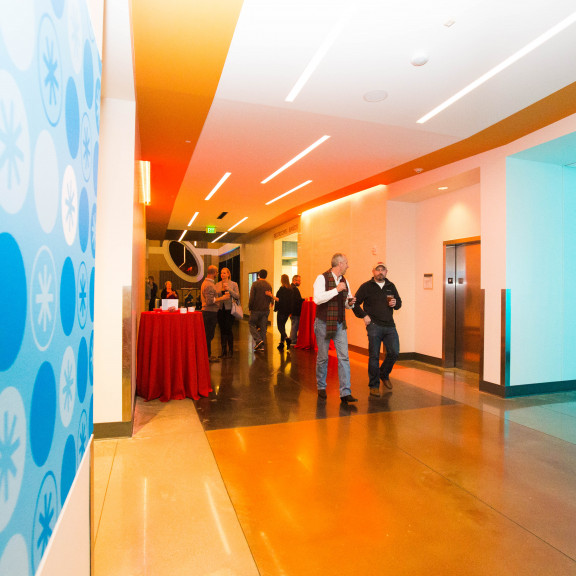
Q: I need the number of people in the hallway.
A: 9